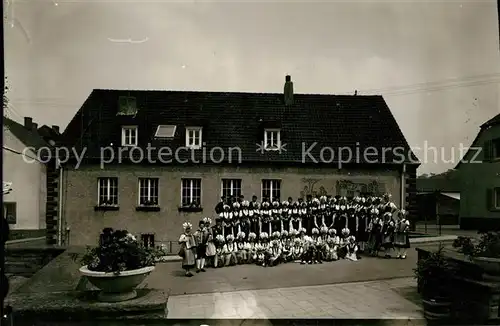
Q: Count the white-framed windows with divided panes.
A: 8